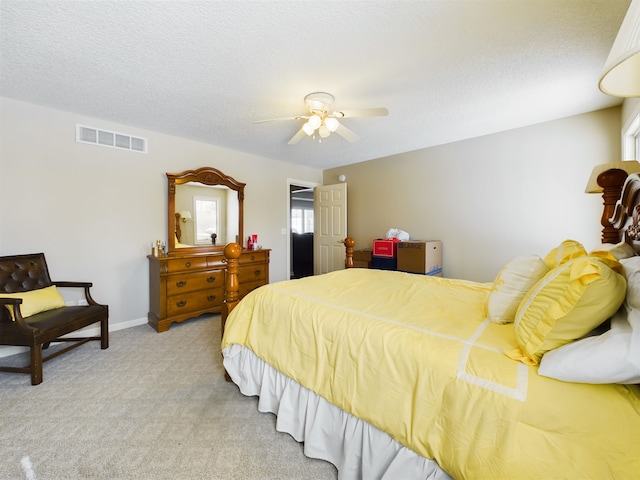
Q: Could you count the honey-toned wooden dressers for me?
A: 1